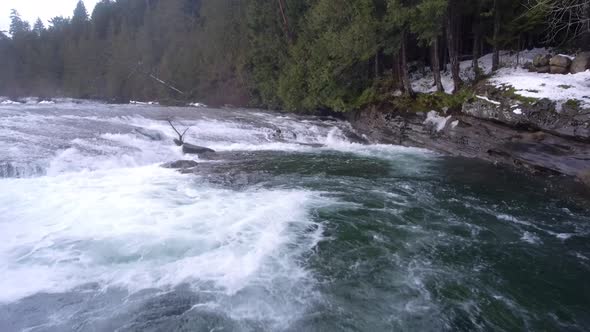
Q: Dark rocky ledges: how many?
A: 1